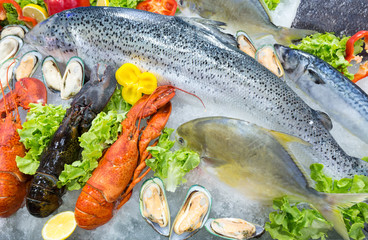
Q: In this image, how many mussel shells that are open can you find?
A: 11